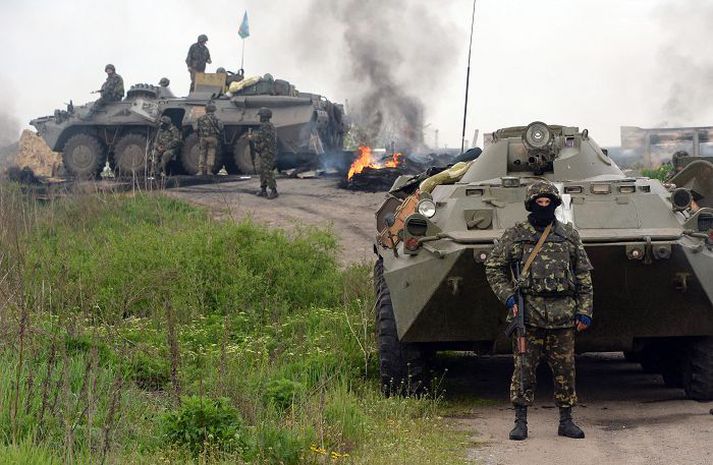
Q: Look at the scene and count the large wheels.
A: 6